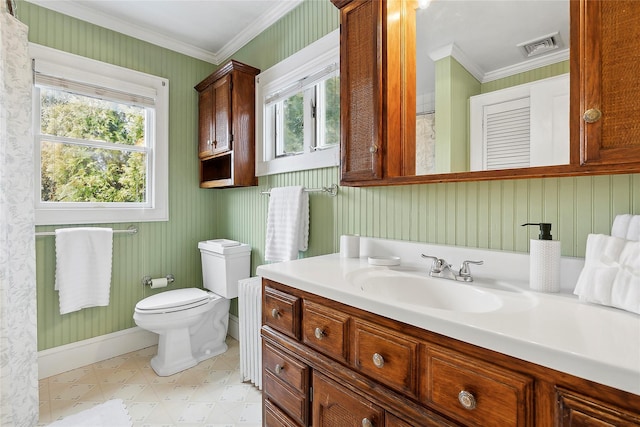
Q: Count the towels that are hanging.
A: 2